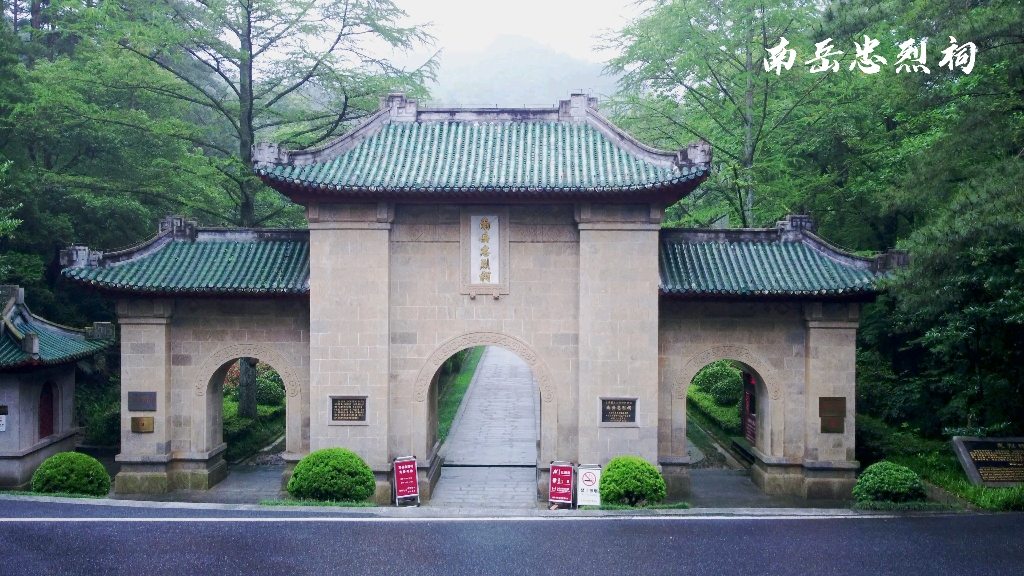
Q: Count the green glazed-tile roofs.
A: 4